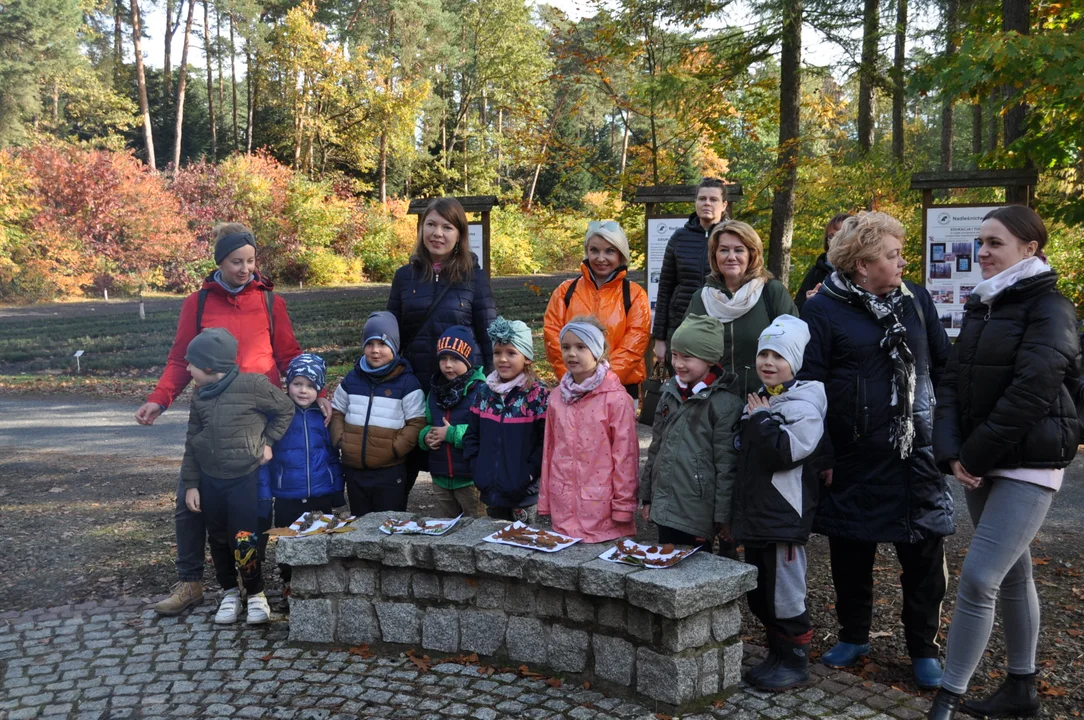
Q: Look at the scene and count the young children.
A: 8